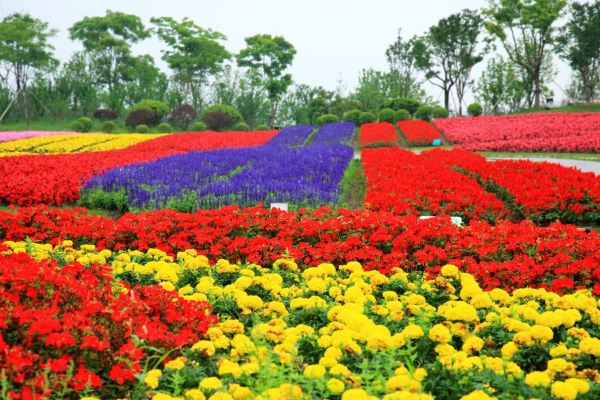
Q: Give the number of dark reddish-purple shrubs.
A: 4